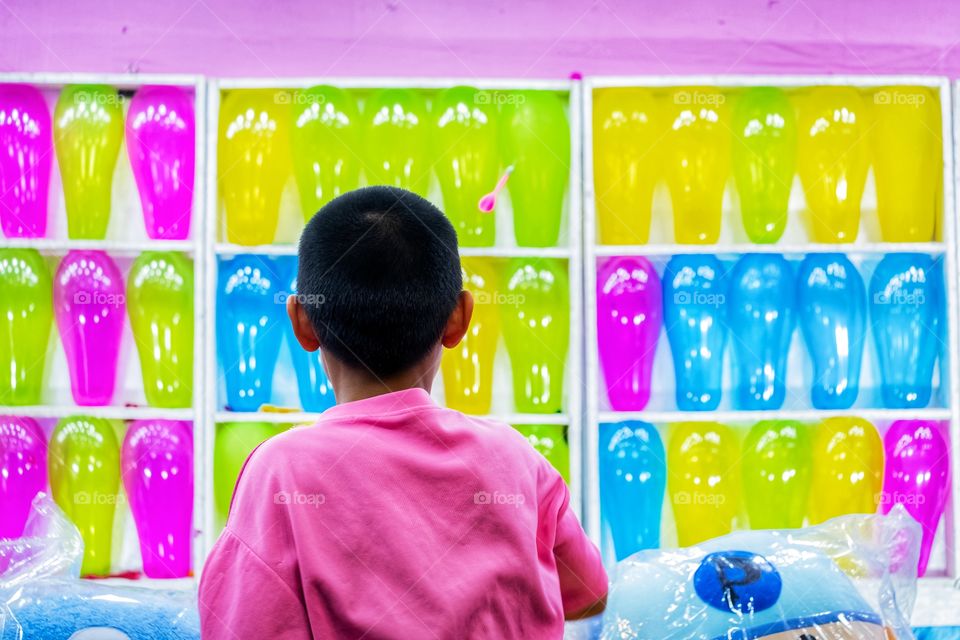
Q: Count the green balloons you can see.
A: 13